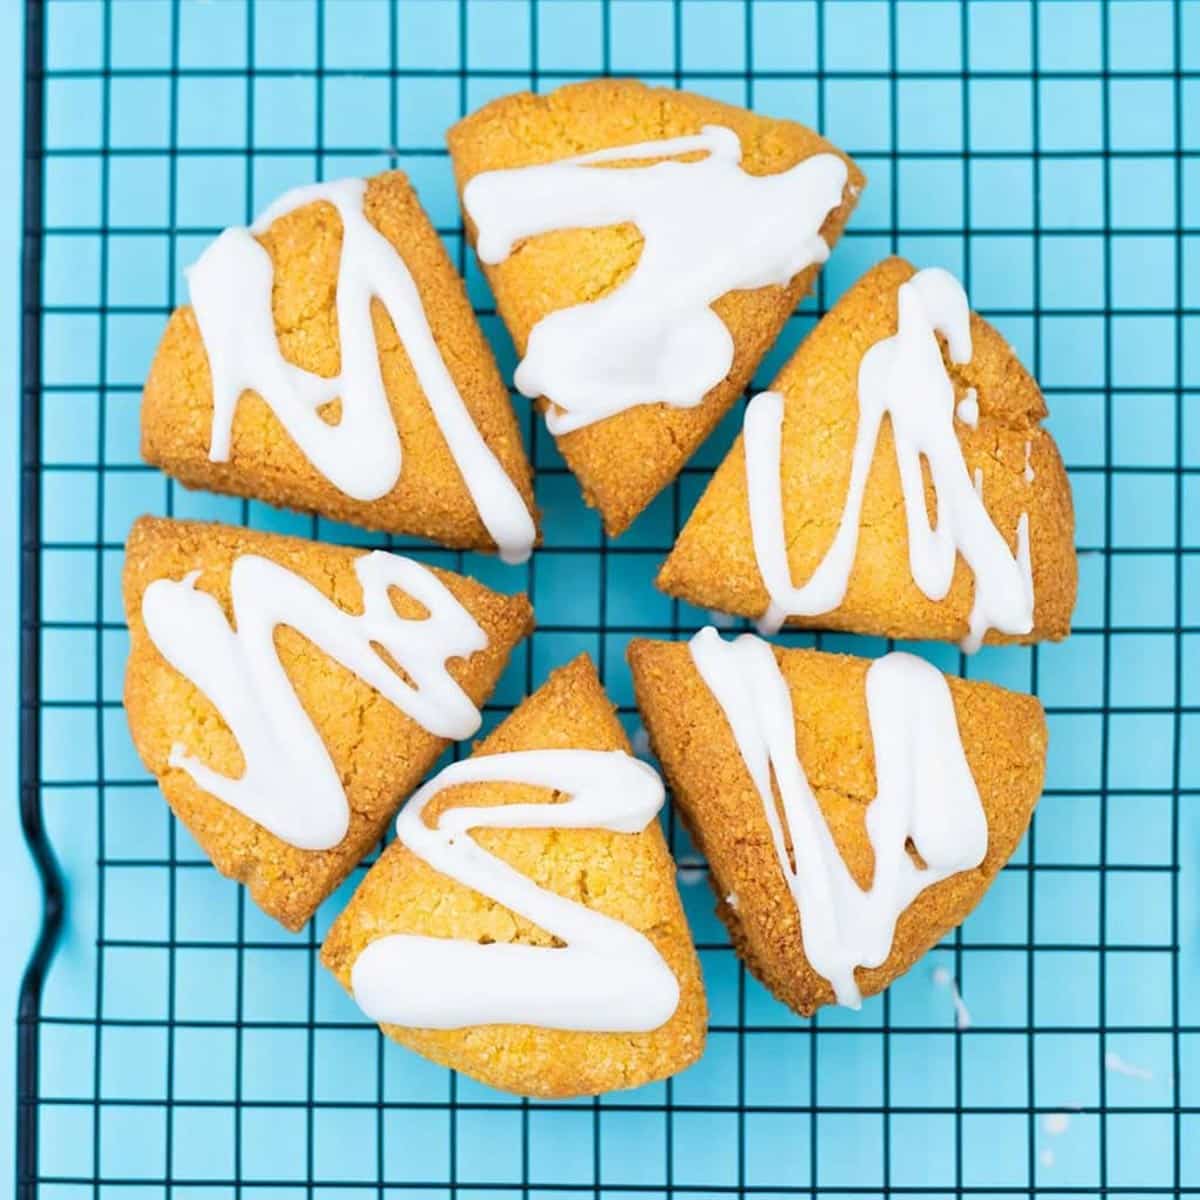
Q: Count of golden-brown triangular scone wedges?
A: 6